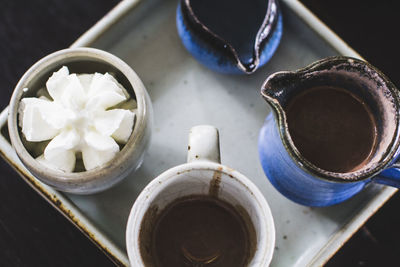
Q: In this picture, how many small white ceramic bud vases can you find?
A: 0